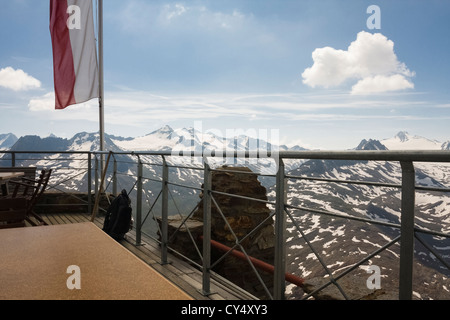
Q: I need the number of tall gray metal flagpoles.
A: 1